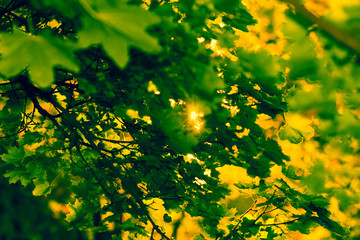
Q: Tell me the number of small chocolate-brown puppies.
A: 0